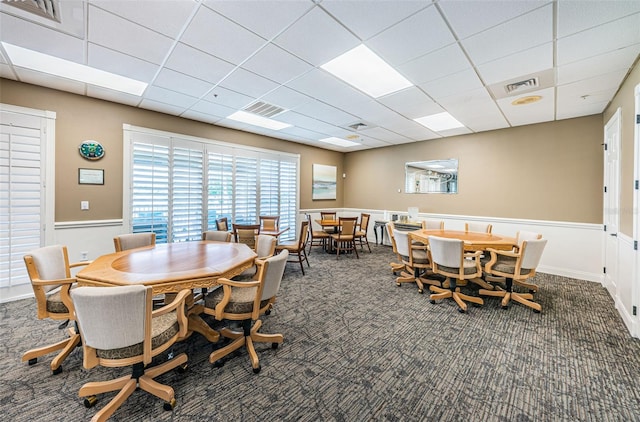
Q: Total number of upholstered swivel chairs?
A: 13